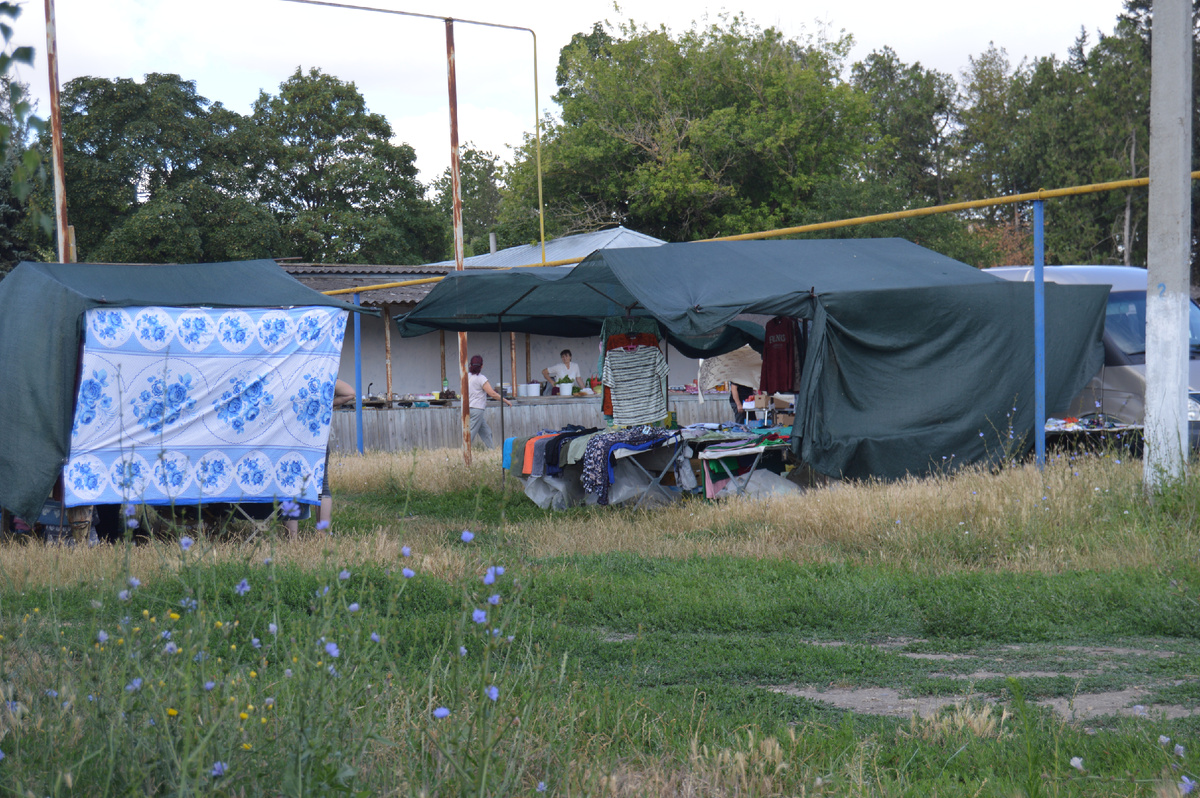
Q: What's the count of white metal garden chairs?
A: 0